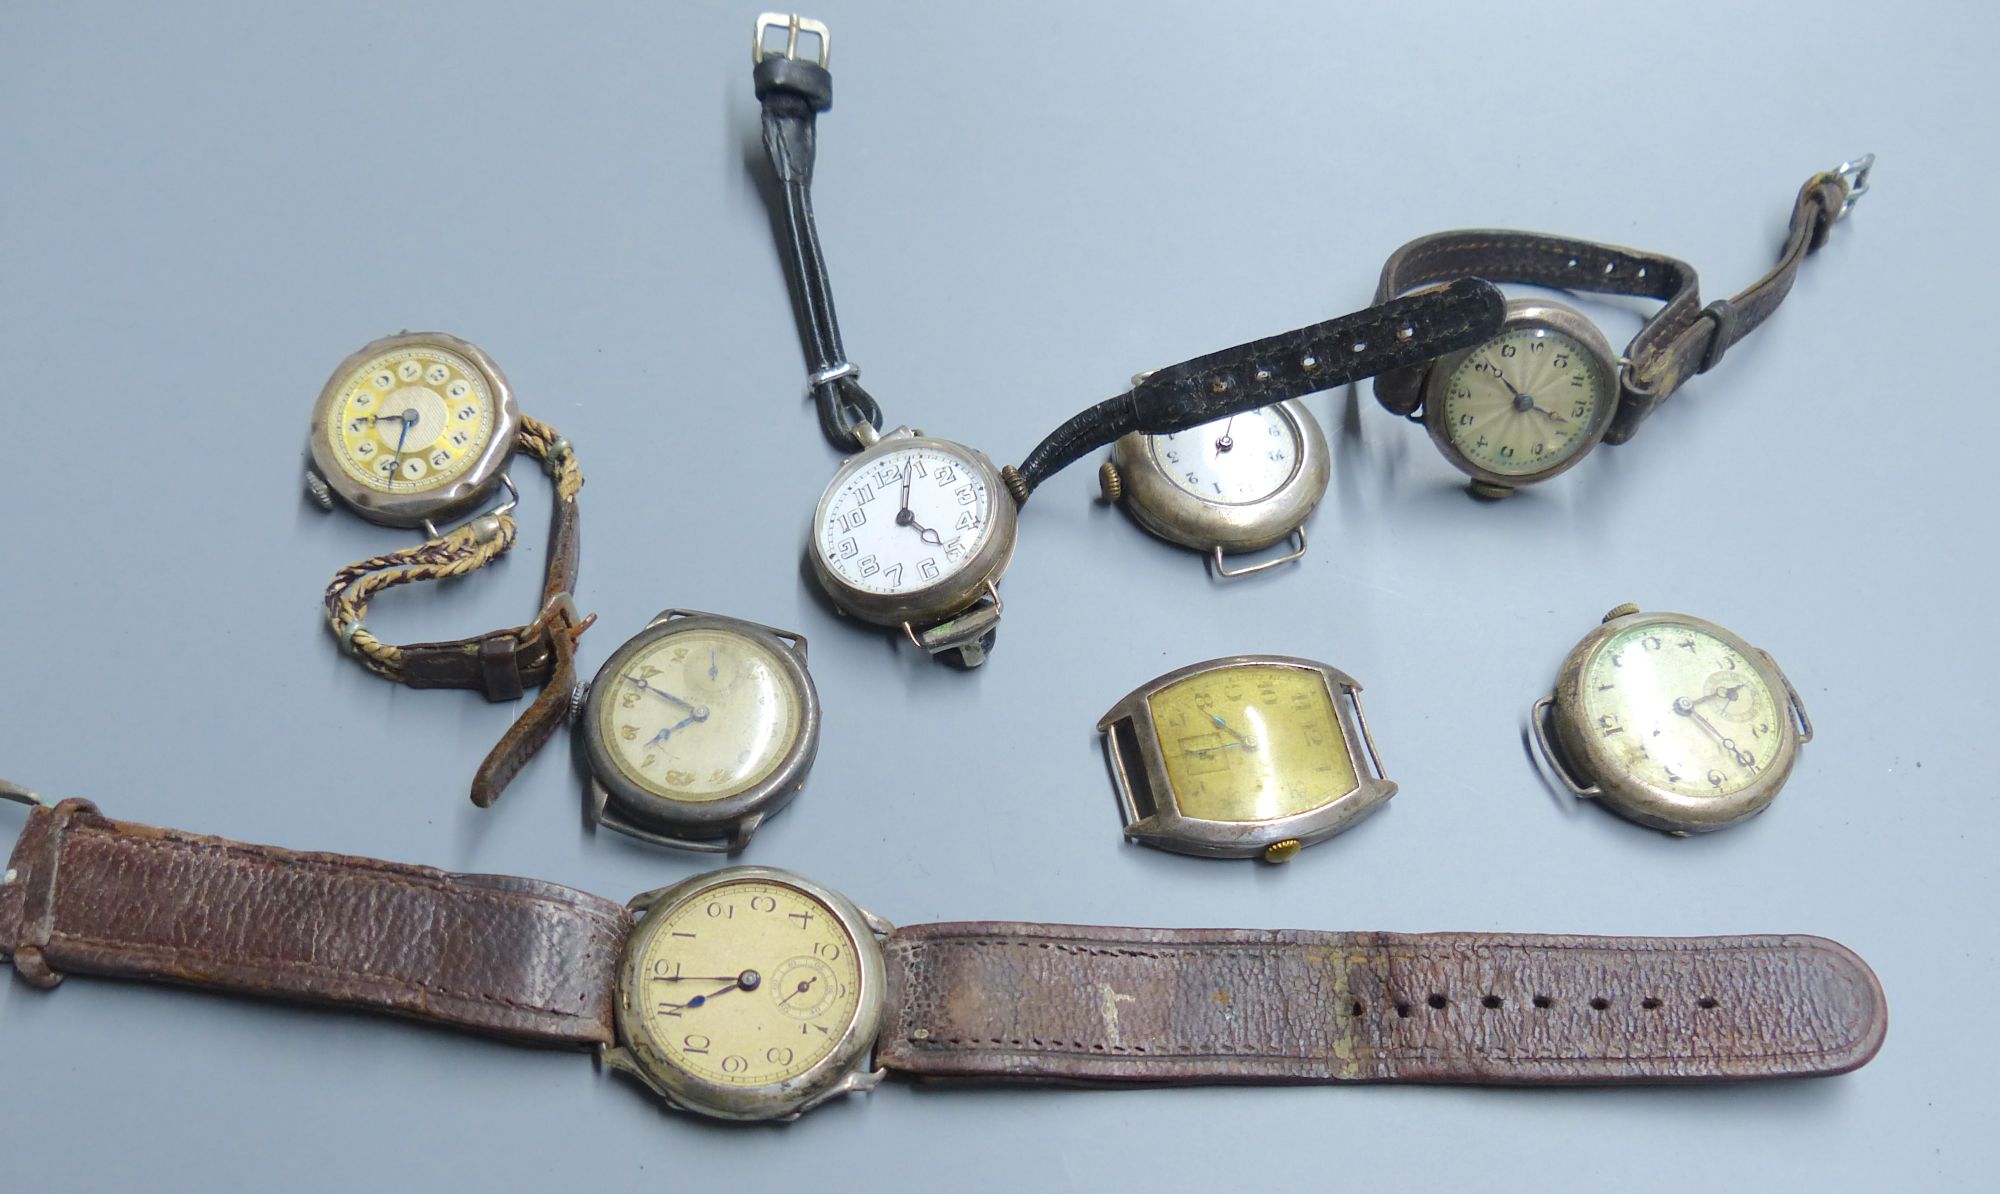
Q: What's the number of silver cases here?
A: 8